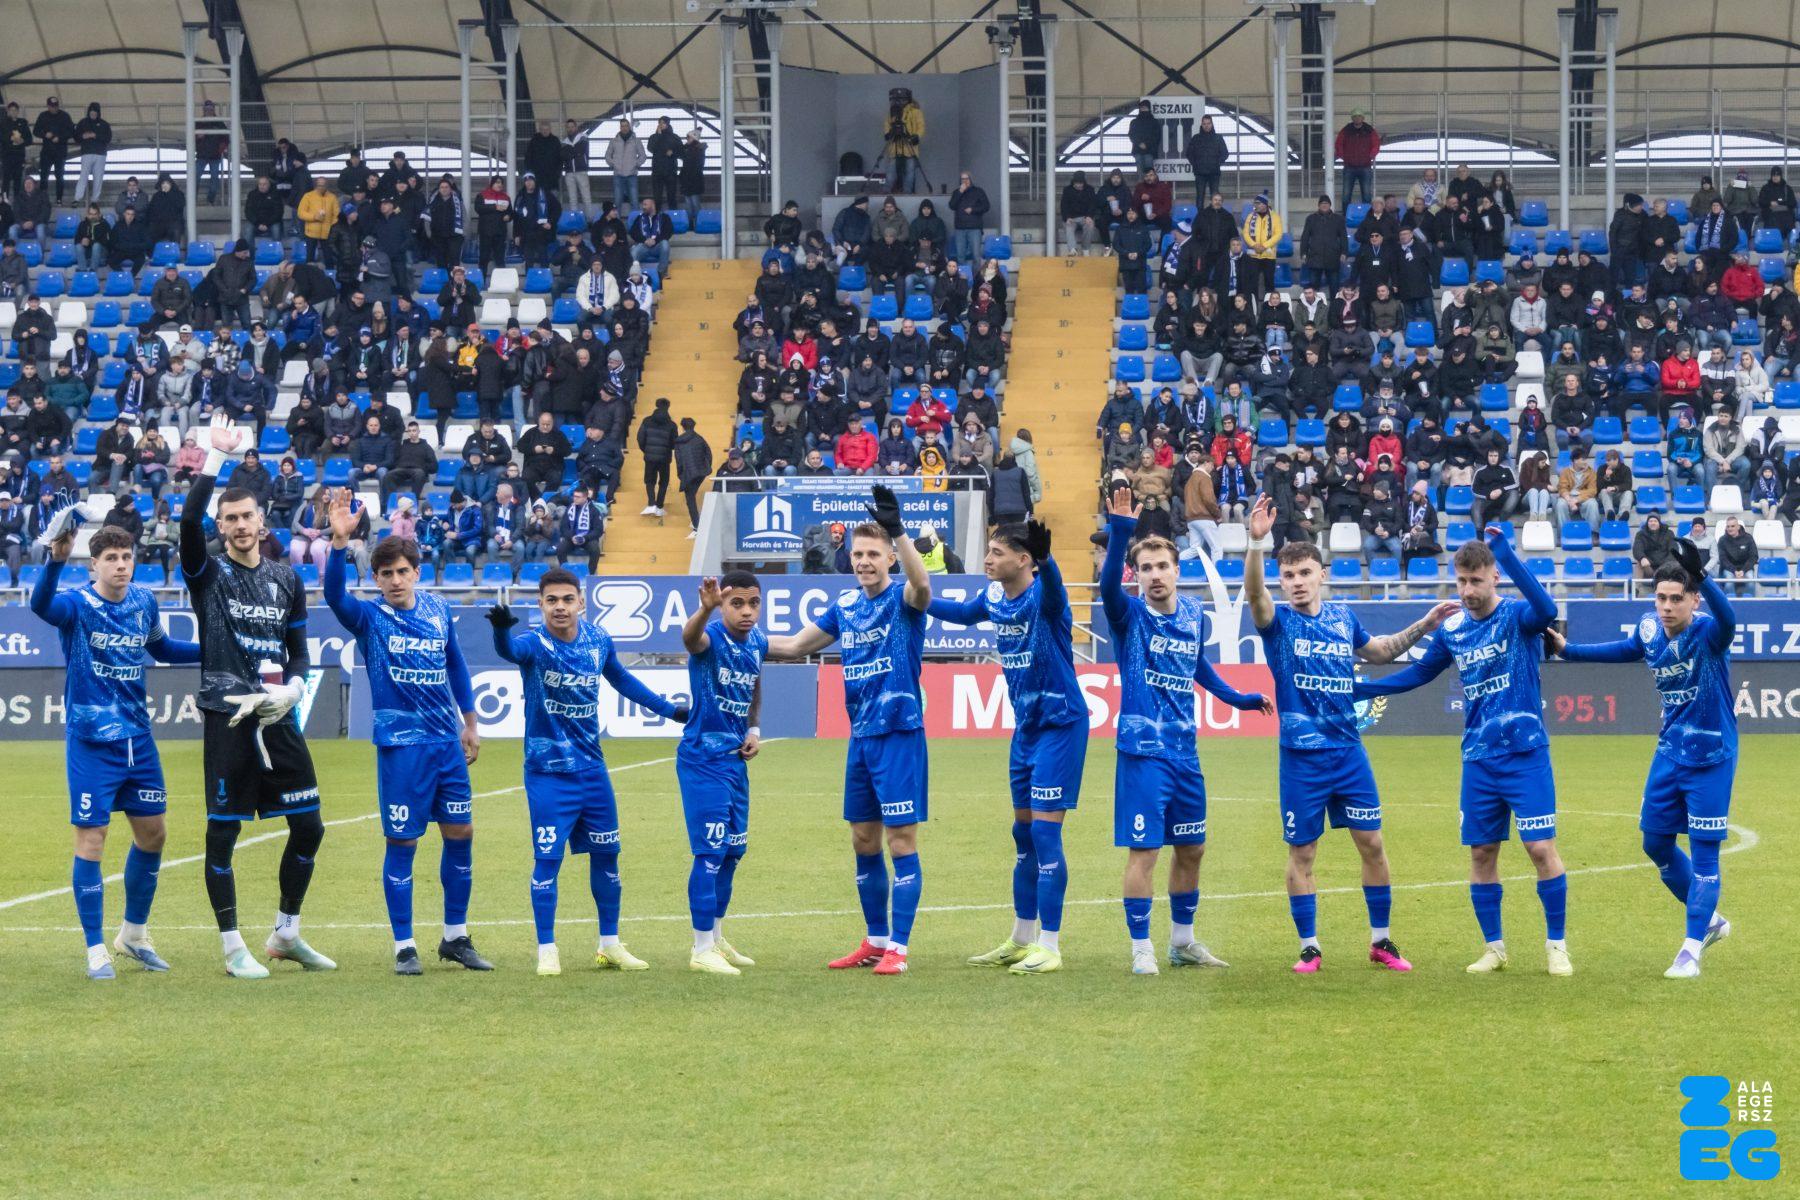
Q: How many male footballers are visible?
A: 11